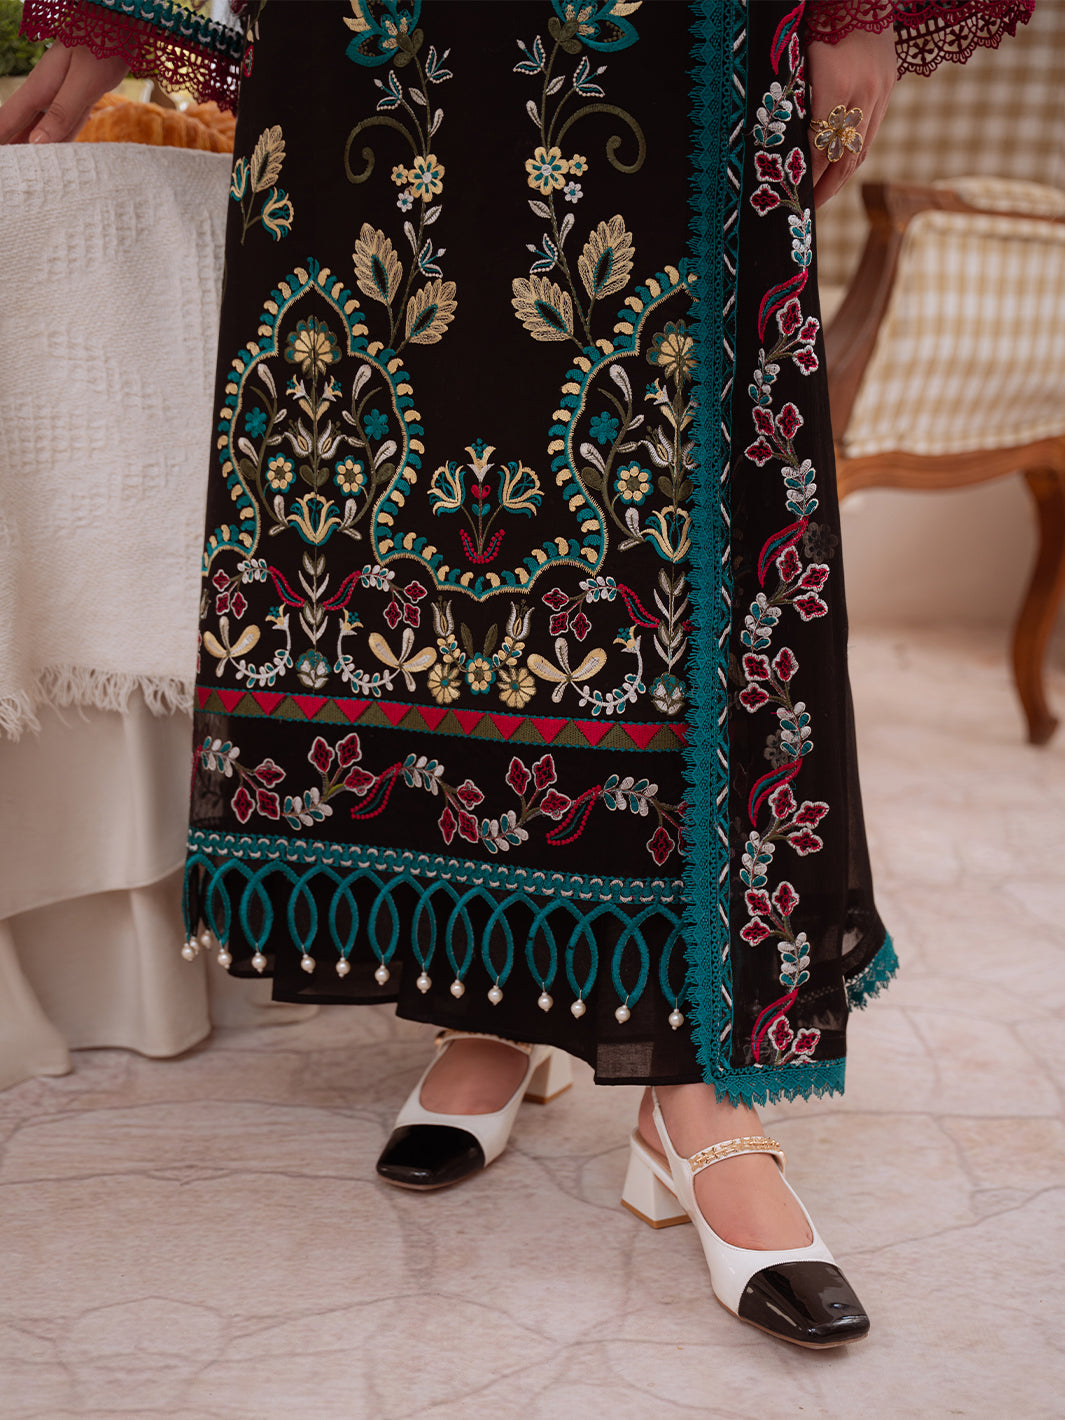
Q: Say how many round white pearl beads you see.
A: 15